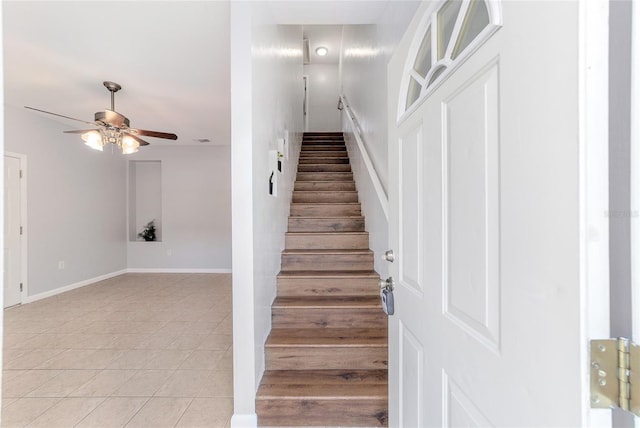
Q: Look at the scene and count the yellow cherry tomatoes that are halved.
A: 0